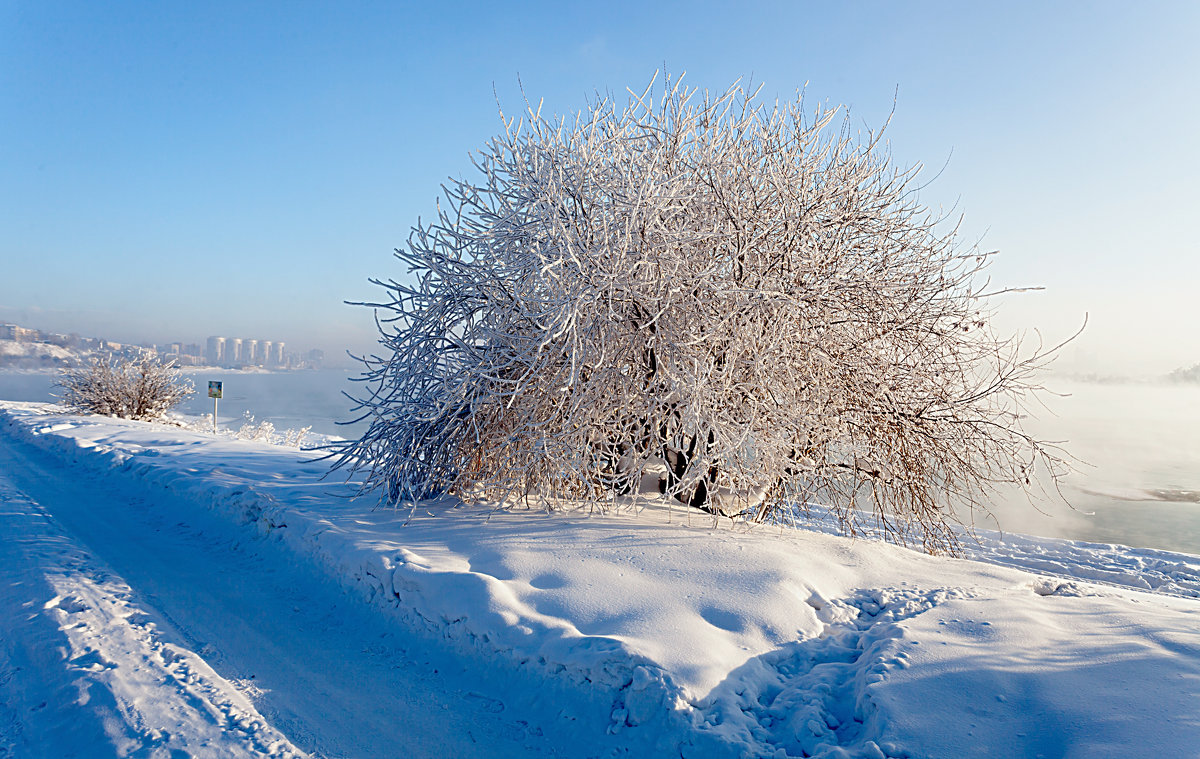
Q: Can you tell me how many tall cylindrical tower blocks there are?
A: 5